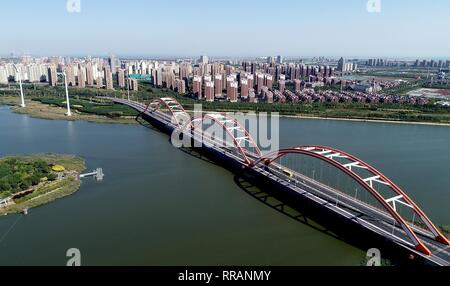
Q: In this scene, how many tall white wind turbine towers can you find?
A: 2